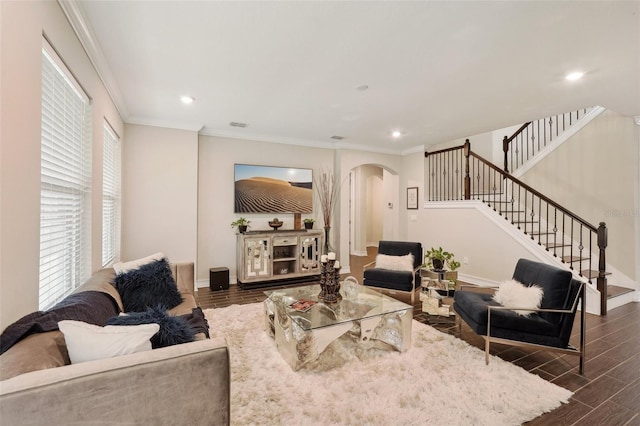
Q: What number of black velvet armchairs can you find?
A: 2